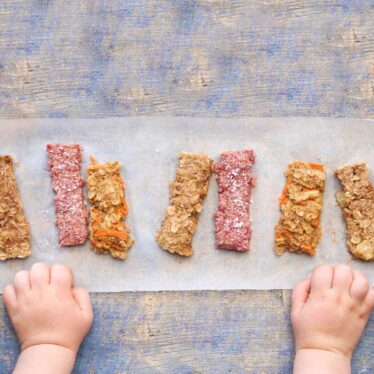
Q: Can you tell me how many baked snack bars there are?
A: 7